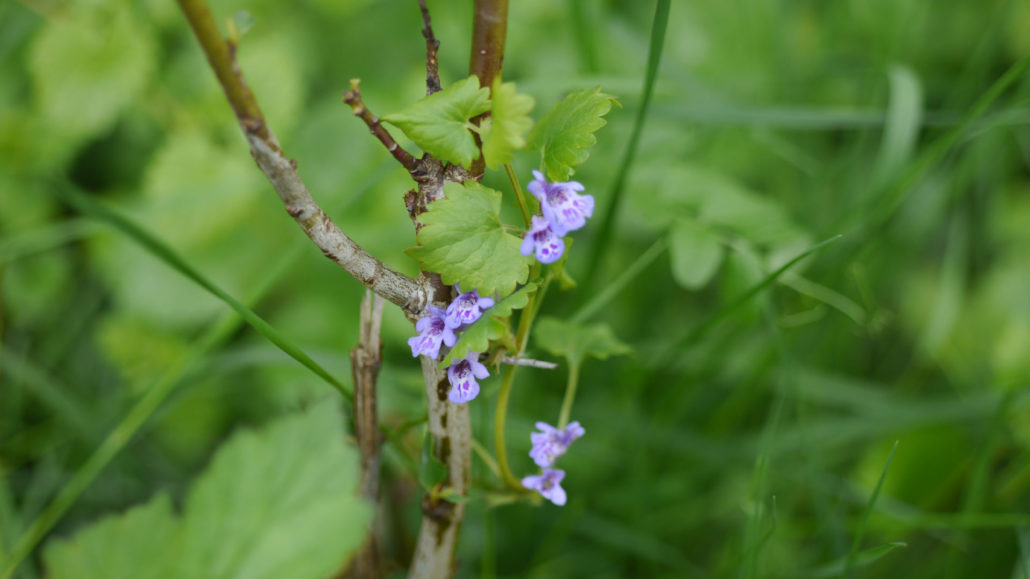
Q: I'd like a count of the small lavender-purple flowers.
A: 7